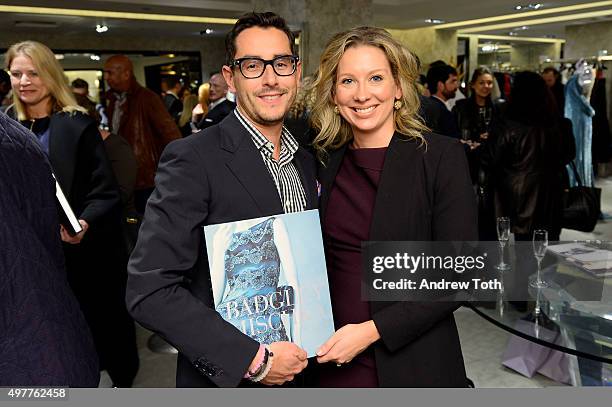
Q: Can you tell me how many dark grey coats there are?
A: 1